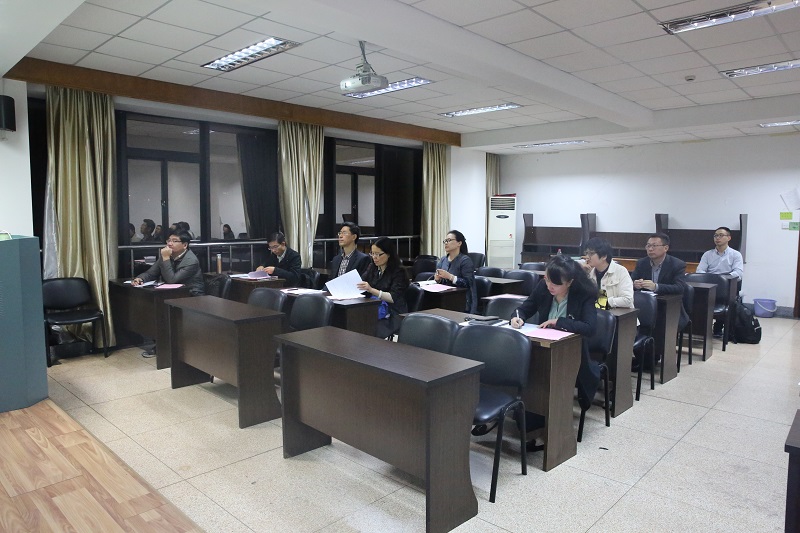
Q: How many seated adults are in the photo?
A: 9